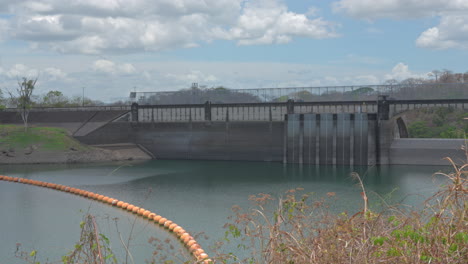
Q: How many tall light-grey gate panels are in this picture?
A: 5